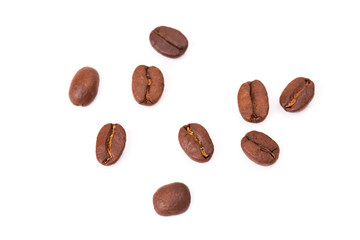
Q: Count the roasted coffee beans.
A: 9